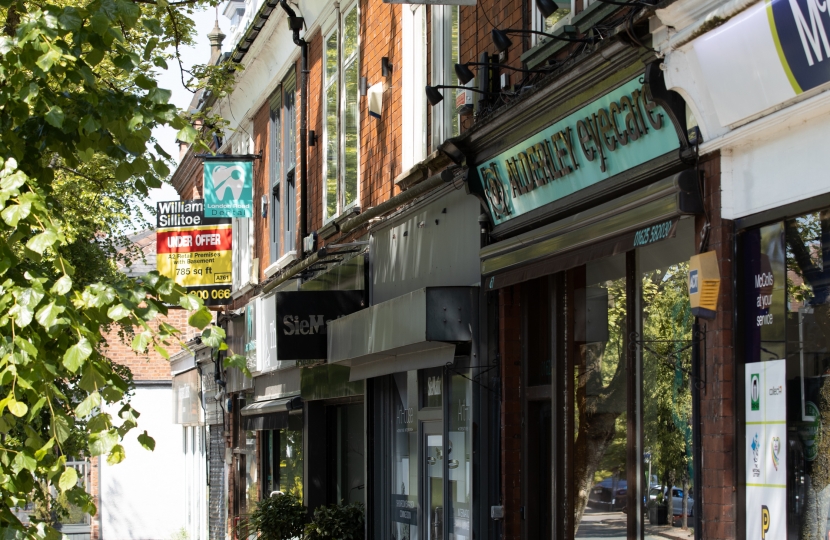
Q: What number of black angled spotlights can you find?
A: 4